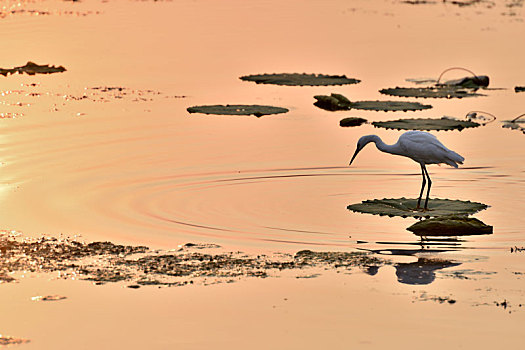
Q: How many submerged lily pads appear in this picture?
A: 0